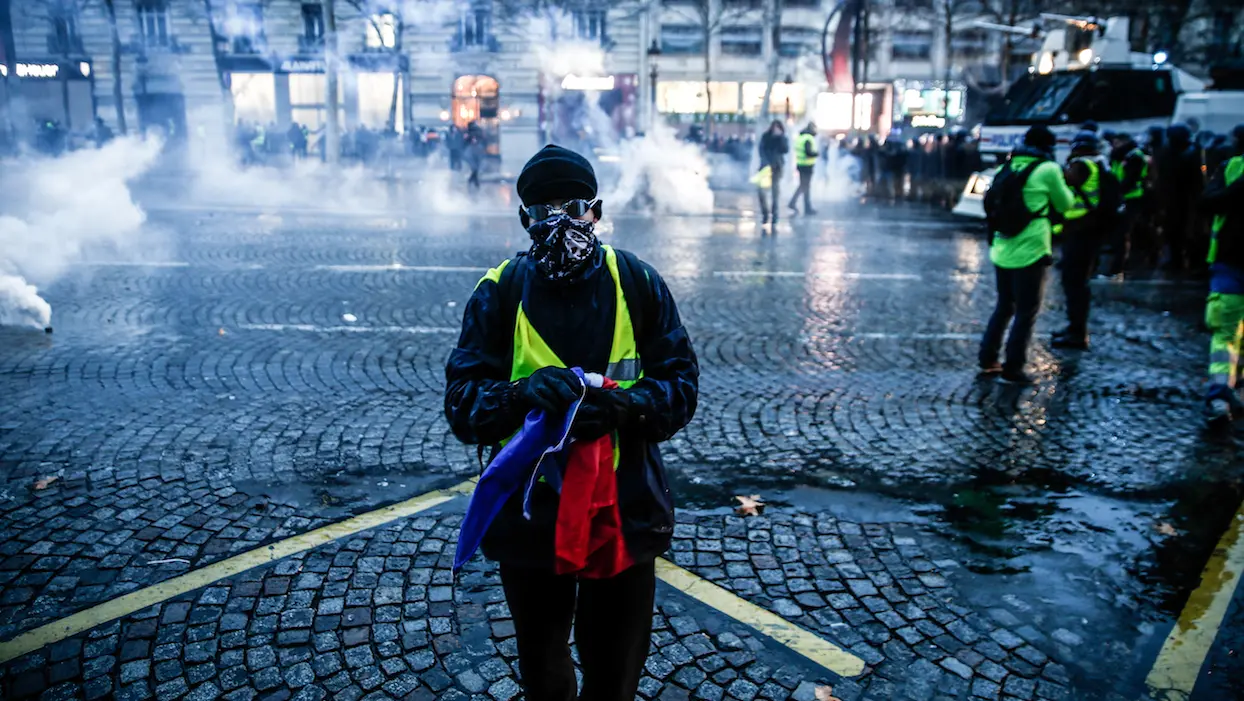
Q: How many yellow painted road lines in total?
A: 3